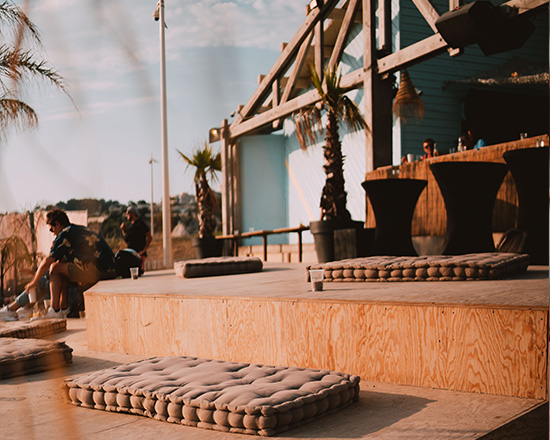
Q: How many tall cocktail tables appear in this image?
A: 3